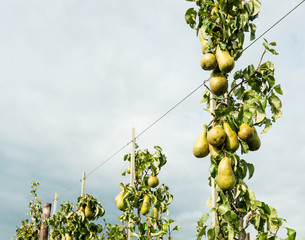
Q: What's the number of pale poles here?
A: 4